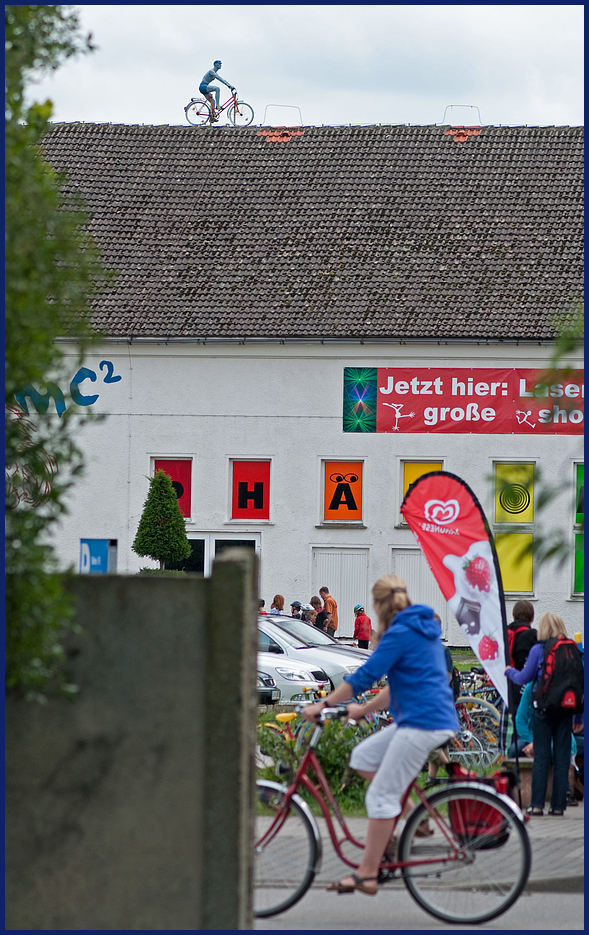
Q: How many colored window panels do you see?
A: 8